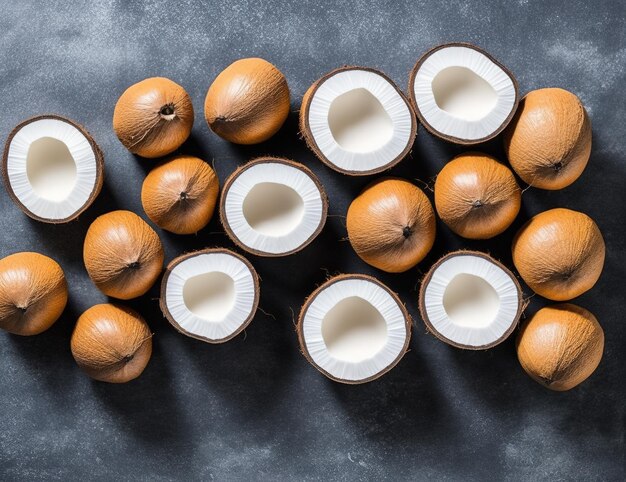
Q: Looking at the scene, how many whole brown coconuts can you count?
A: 11